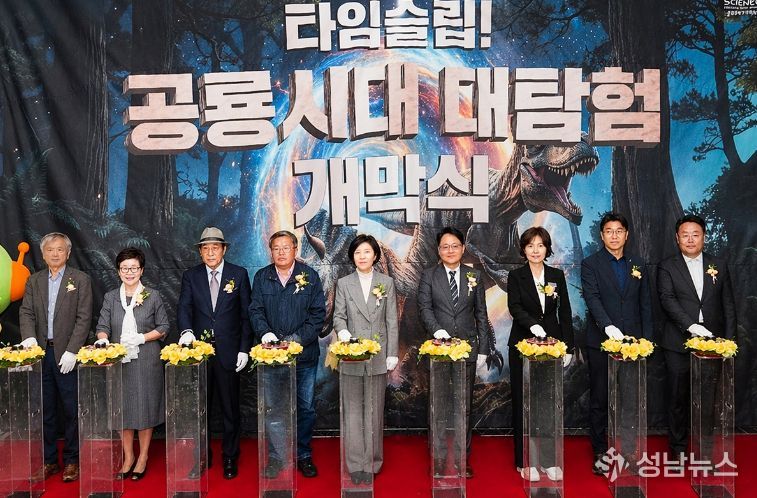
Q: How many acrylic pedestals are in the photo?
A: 9